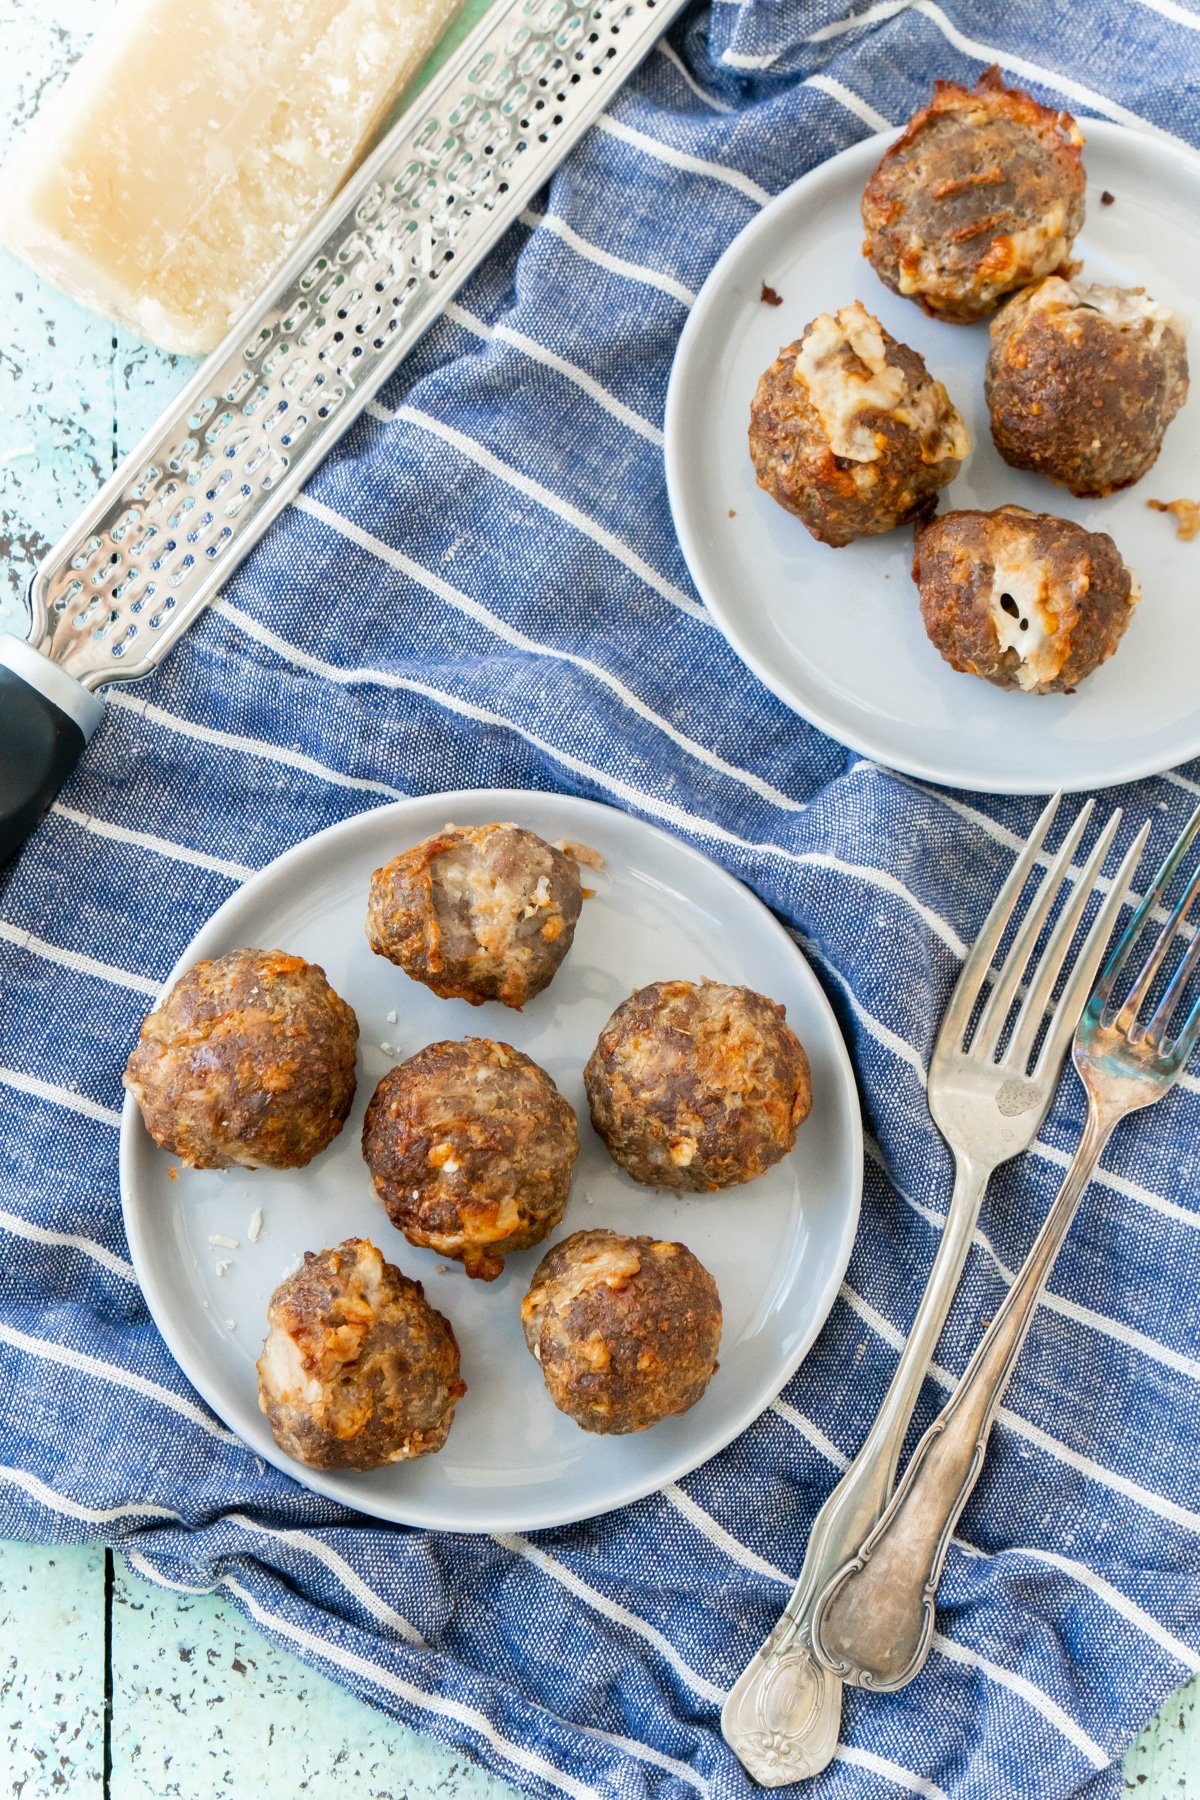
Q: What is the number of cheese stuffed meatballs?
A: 10